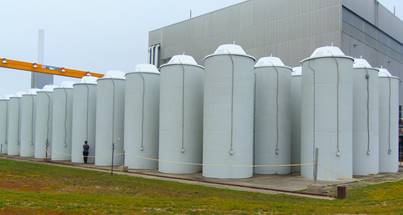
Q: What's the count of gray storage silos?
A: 15